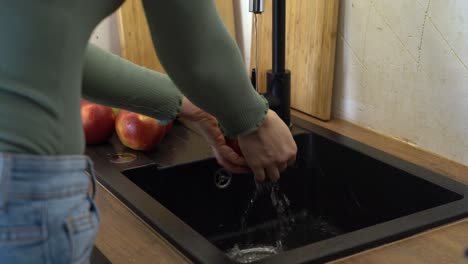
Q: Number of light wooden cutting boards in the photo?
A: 2